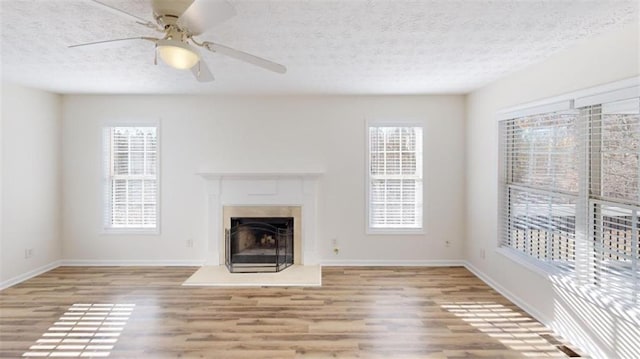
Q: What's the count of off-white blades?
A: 5